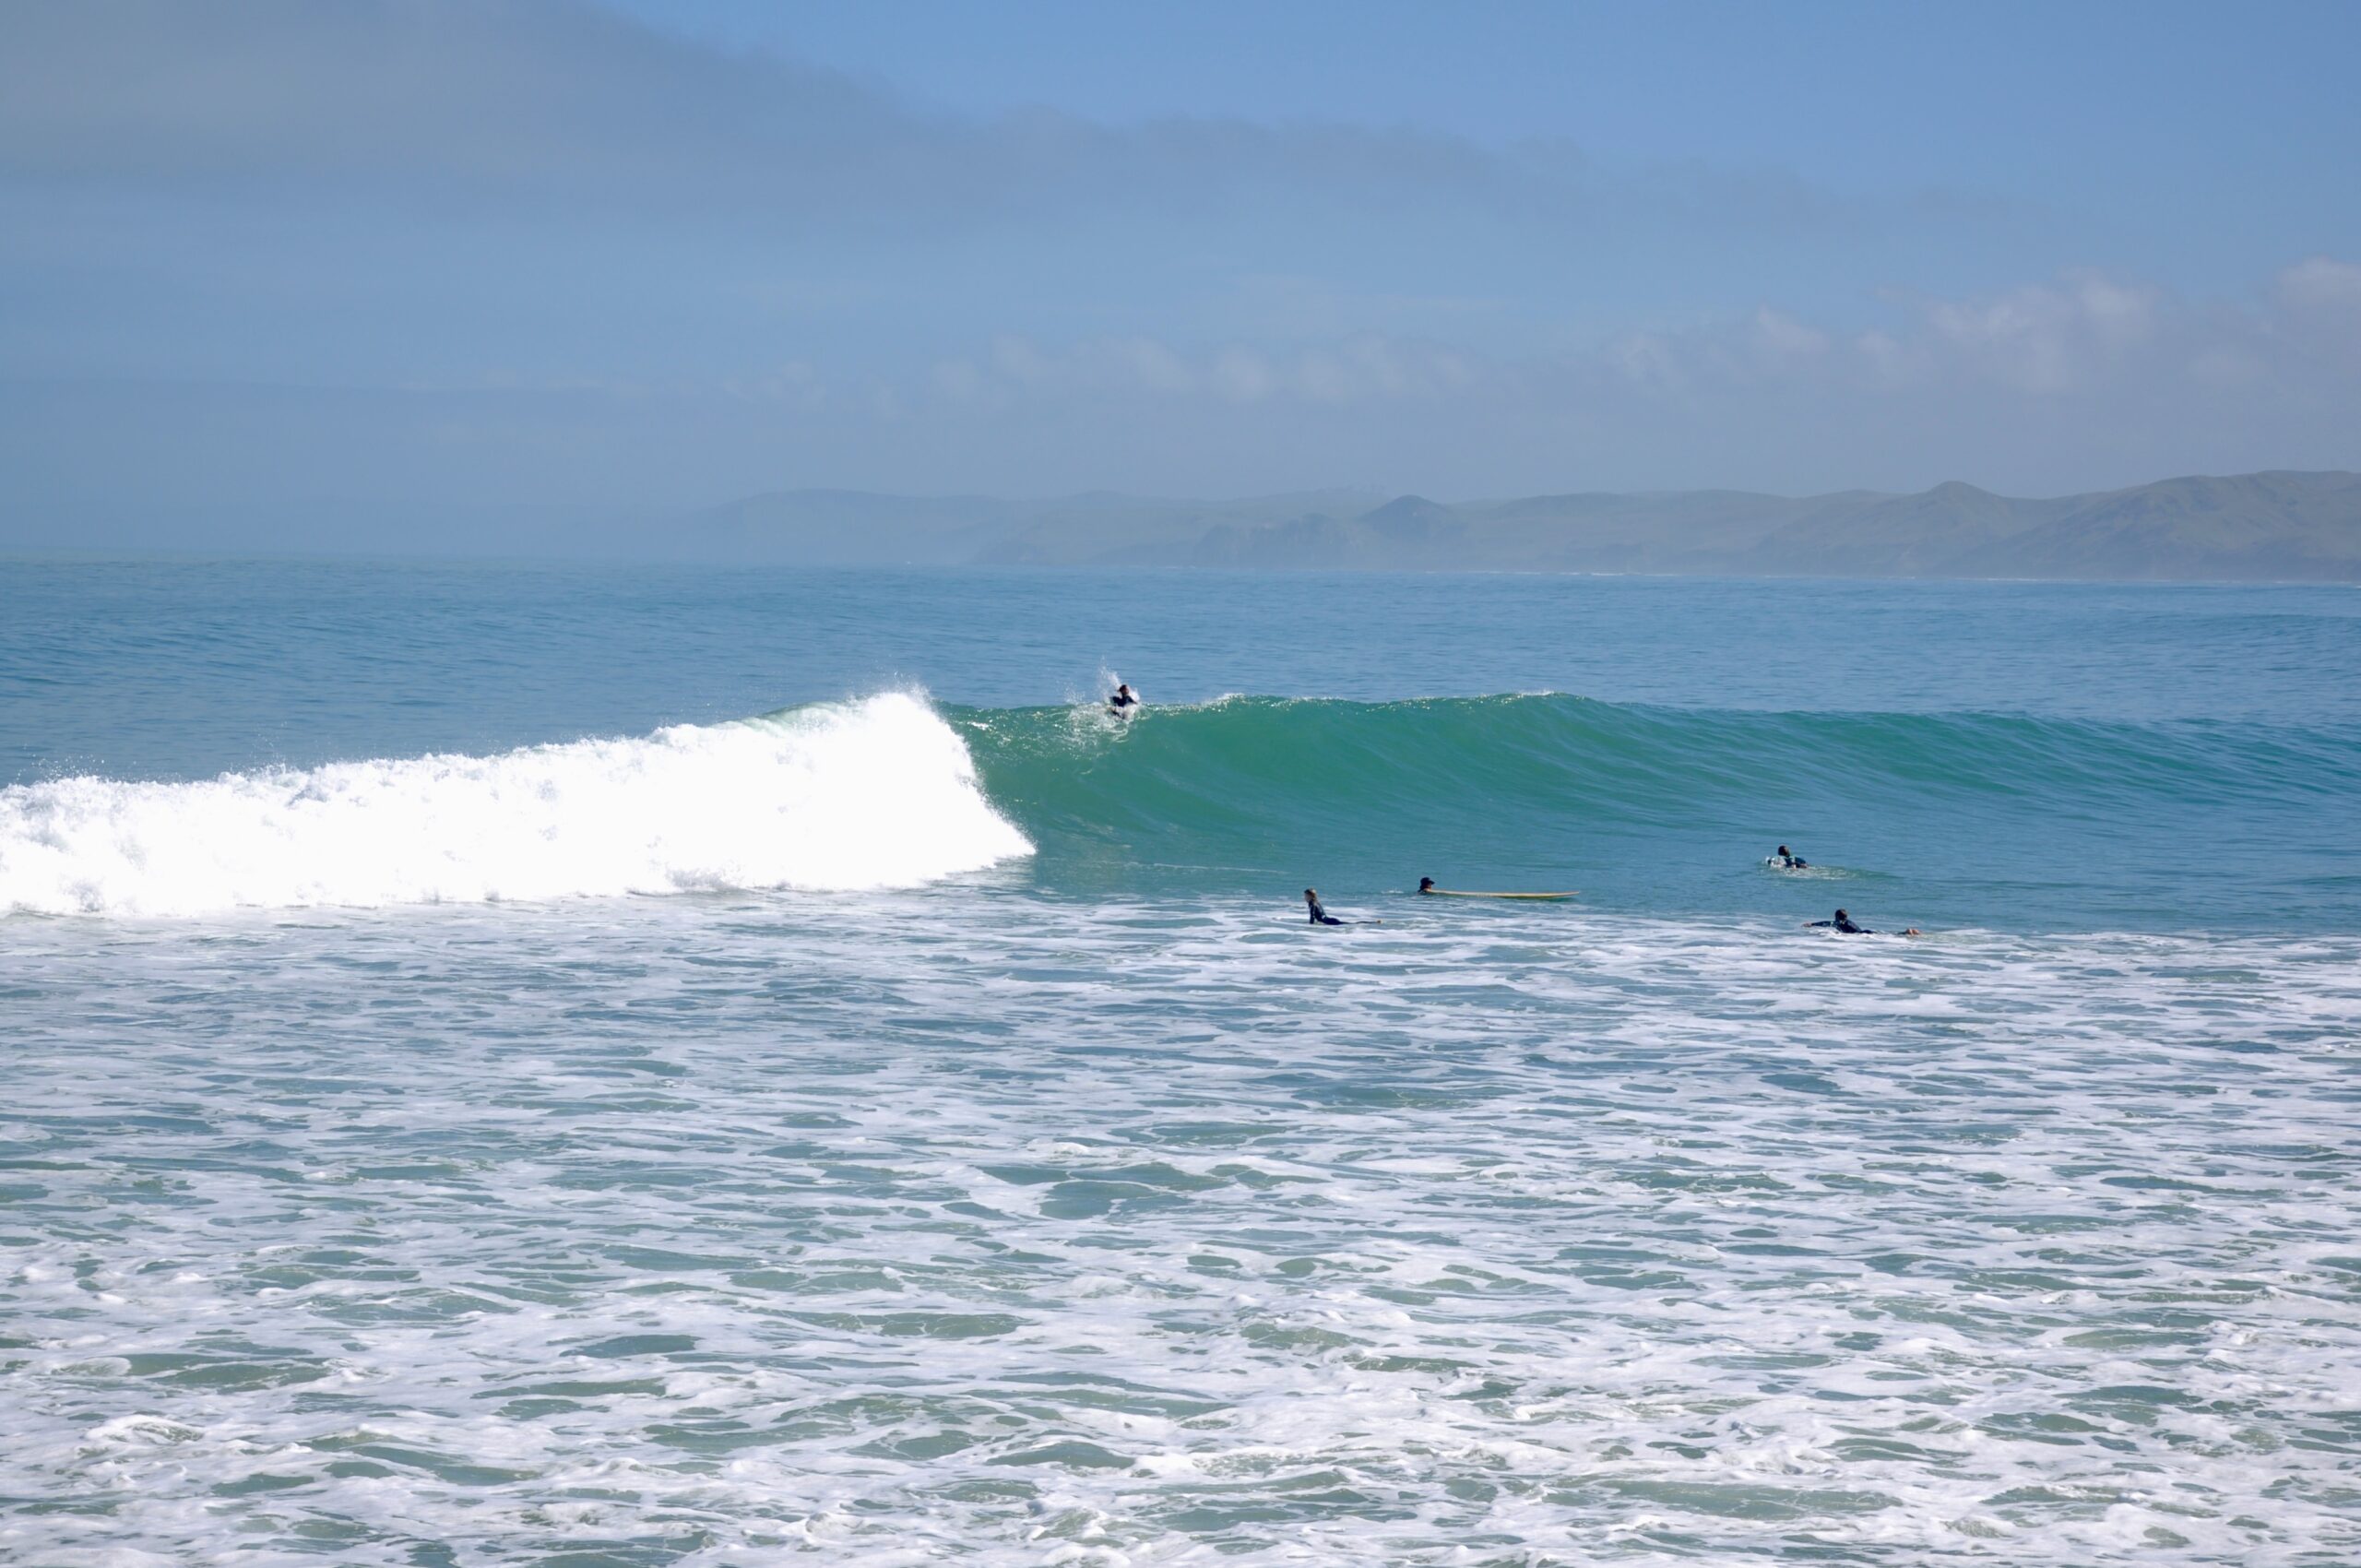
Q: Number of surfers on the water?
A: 5